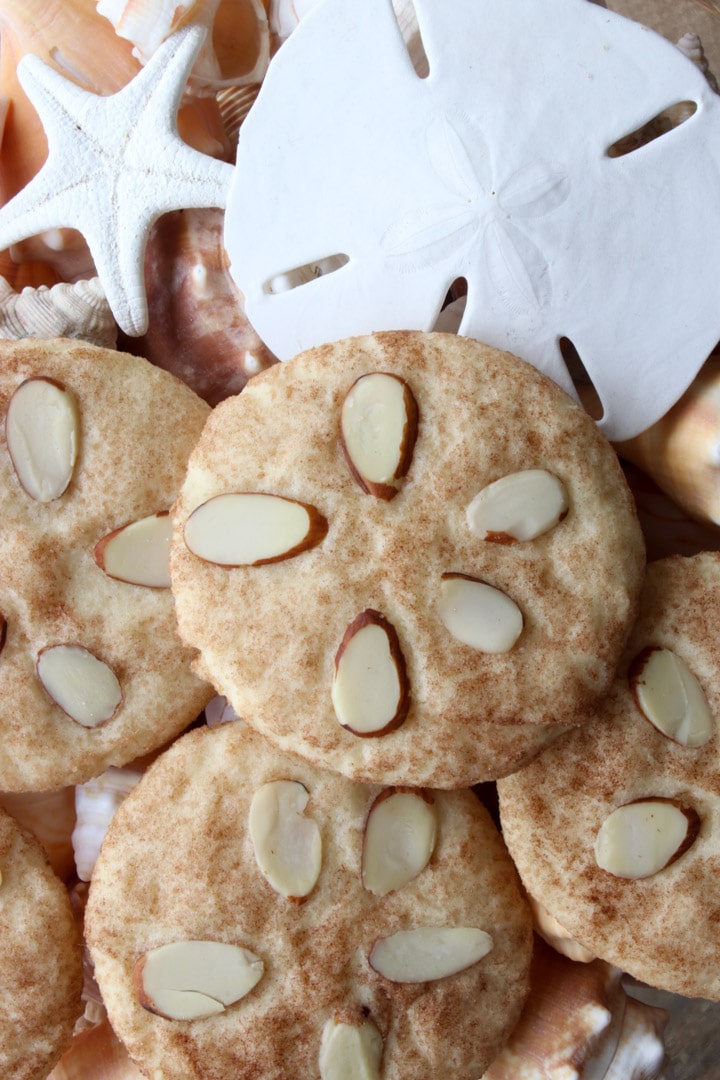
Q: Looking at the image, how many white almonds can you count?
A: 15